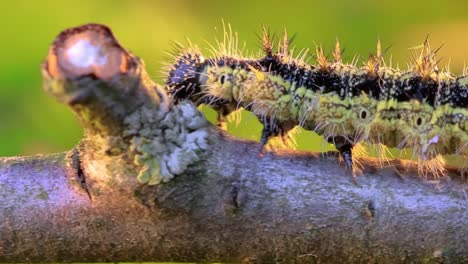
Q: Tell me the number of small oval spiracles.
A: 3